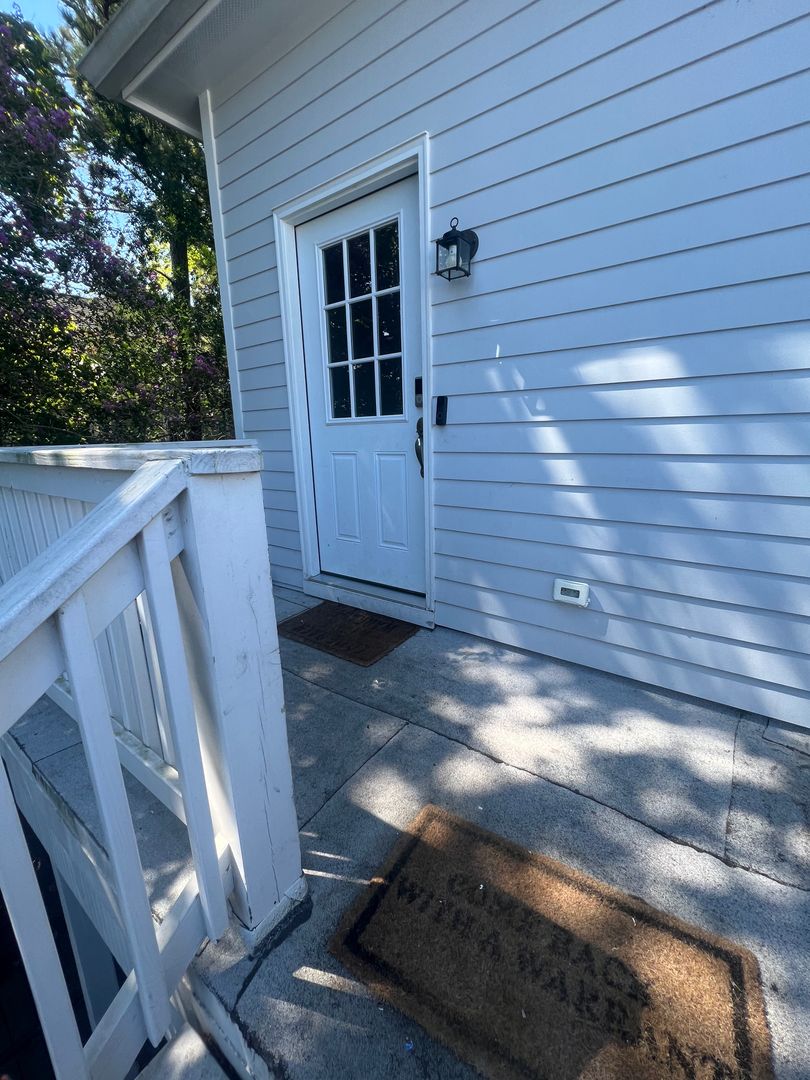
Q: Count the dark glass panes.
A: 9